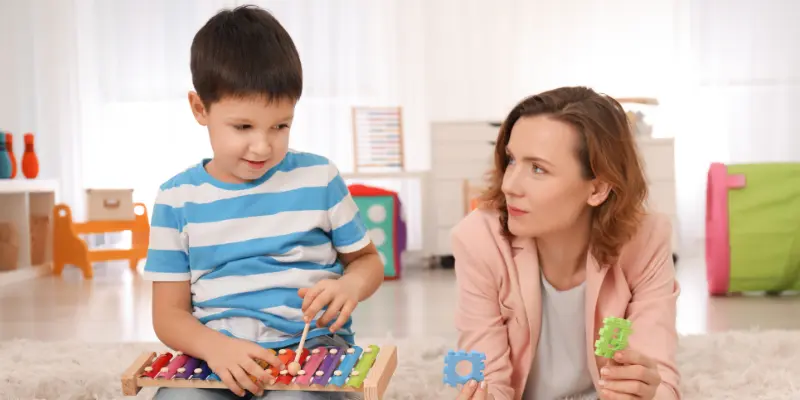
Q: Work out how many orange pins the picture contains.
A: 2